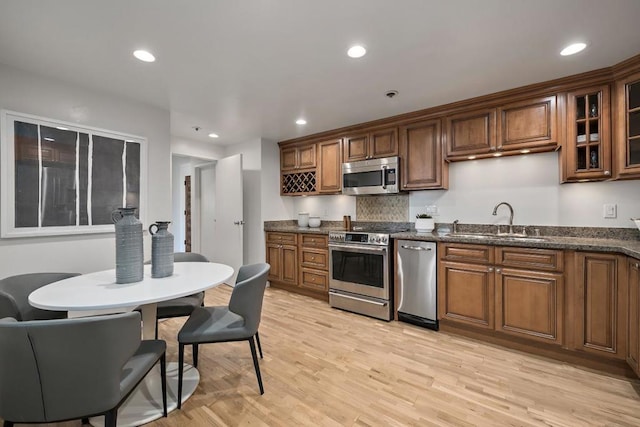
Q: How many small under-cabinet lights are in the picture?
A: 3